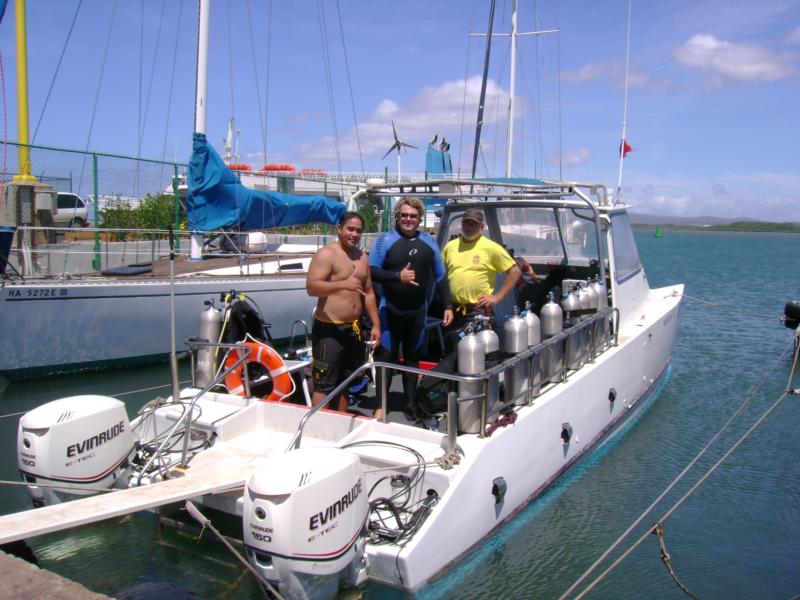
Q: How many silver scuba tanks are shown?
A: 10